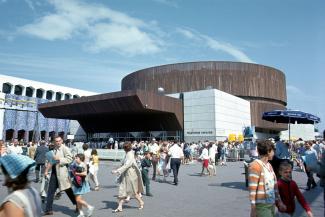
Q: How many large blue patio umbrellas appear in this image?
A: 1